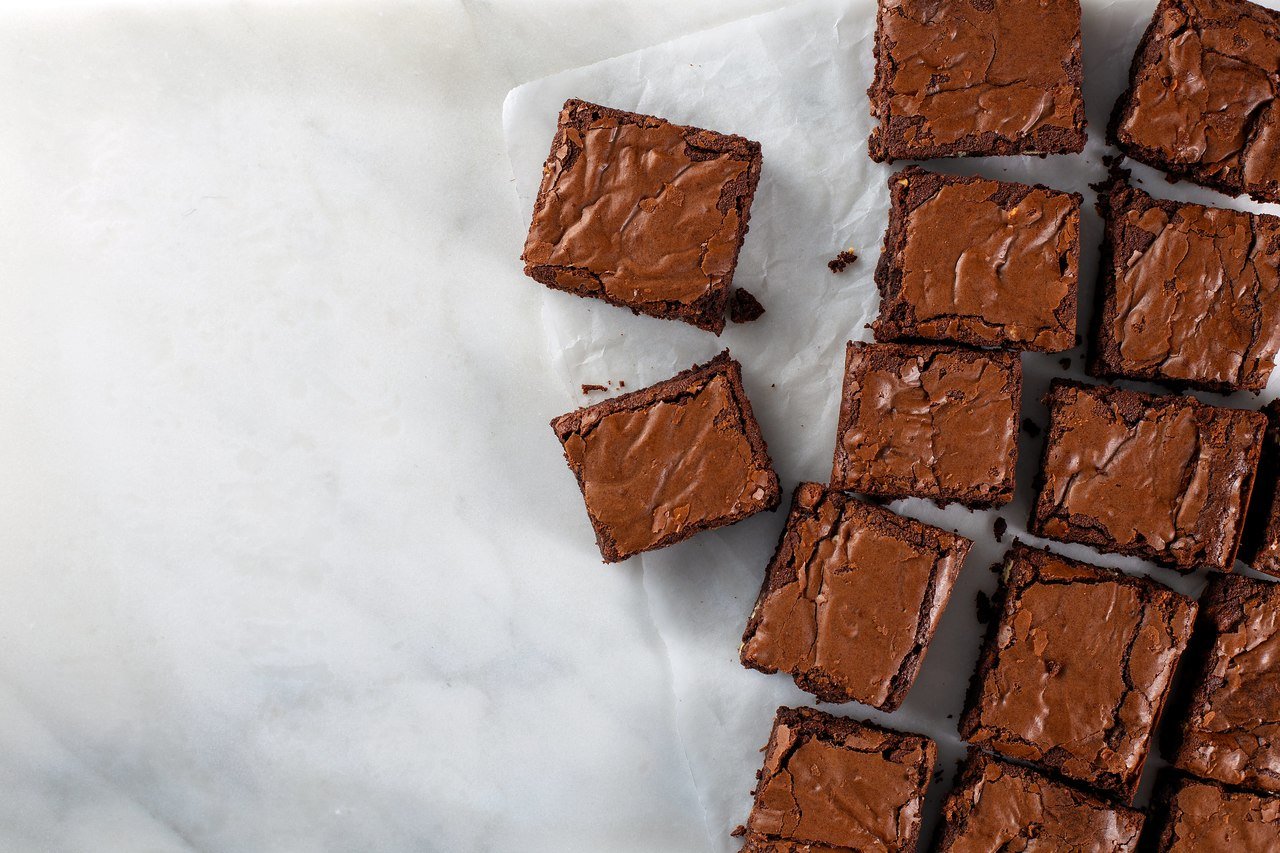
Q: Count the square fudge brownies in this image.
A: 15